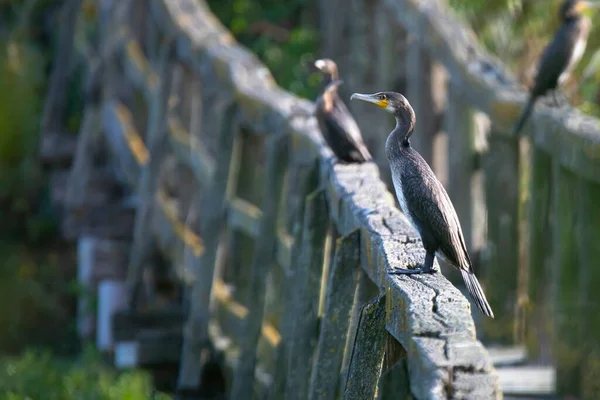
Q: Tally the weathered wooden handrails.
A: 2